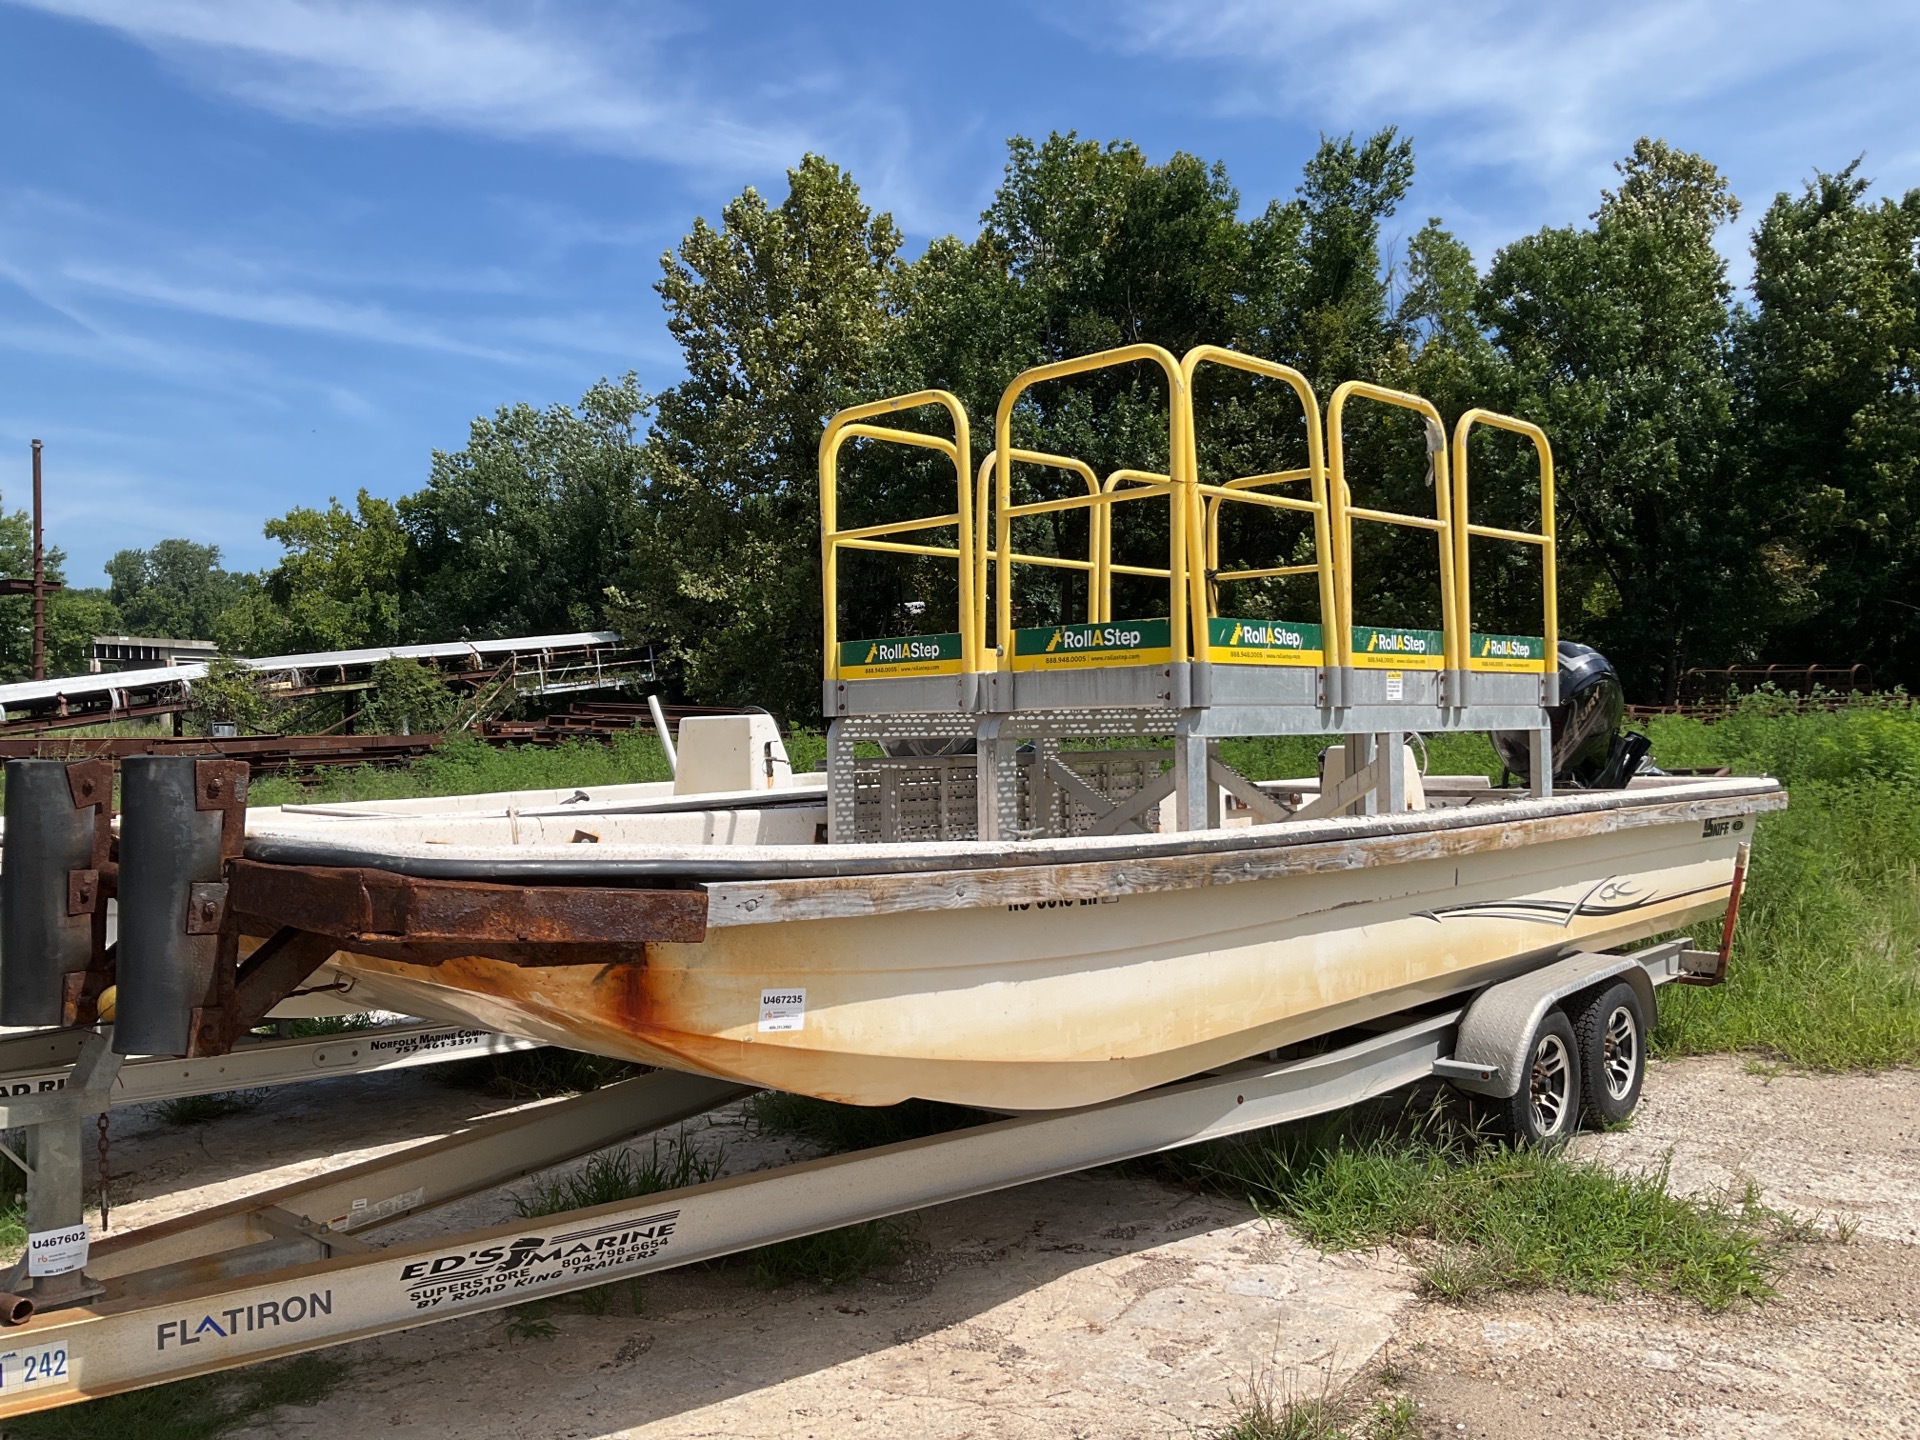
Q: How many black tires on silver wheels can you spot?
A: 2